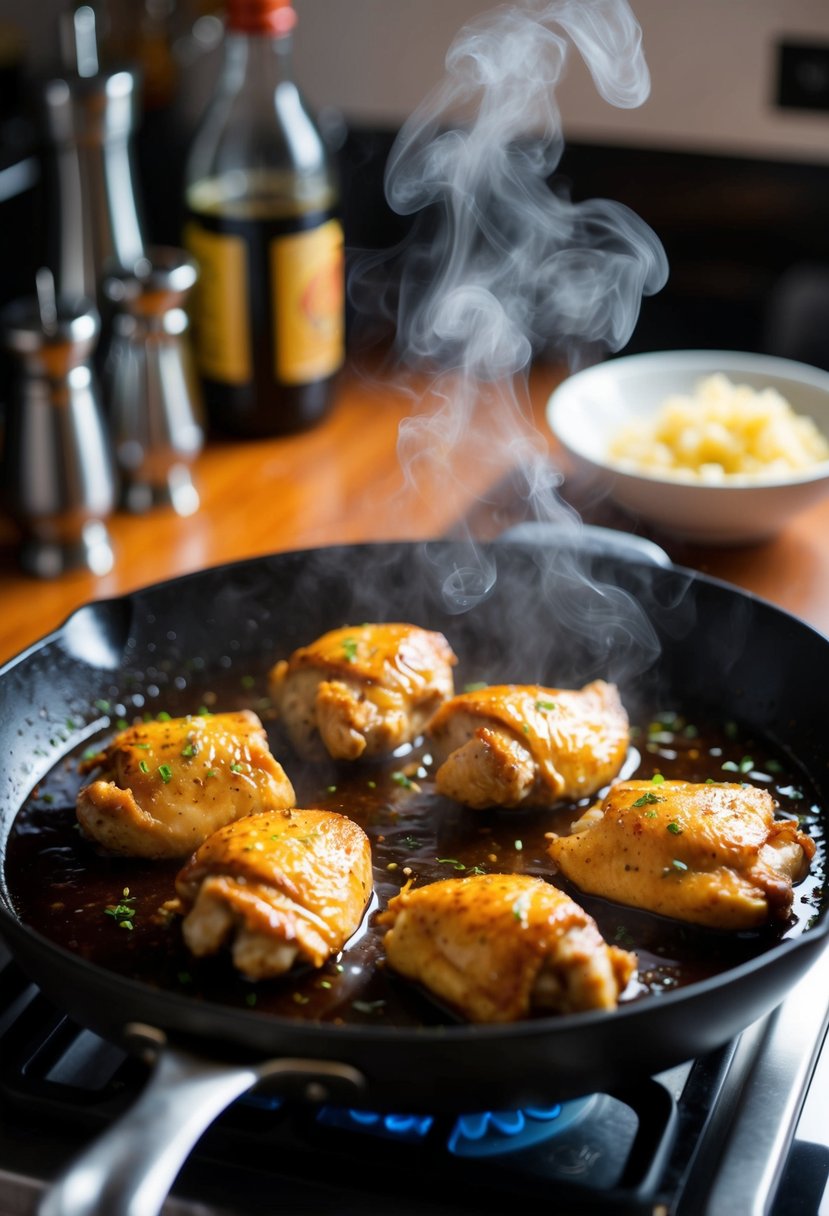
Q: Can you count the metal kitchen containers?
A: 3